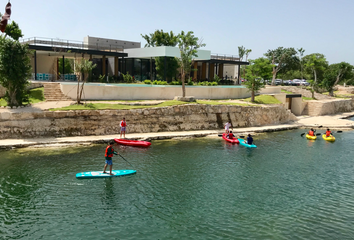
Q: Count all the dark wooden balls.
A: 0